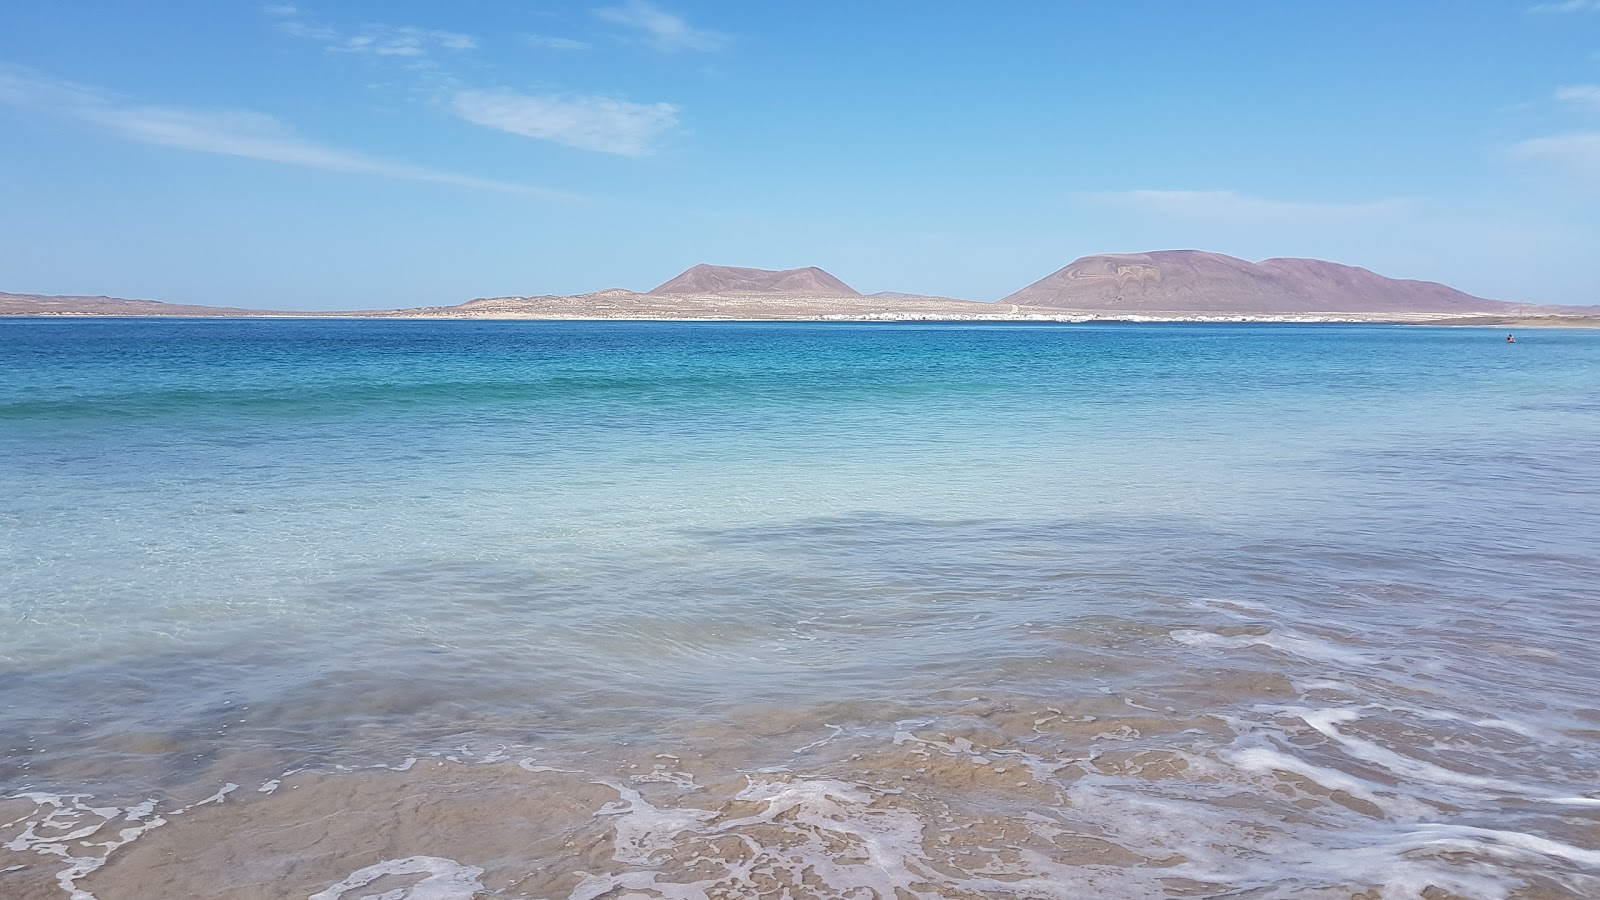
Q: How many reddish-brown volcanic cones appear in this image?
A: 2